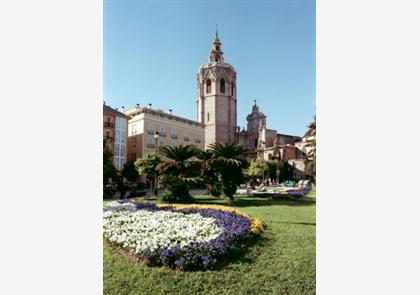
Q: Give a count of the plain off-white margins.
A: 2